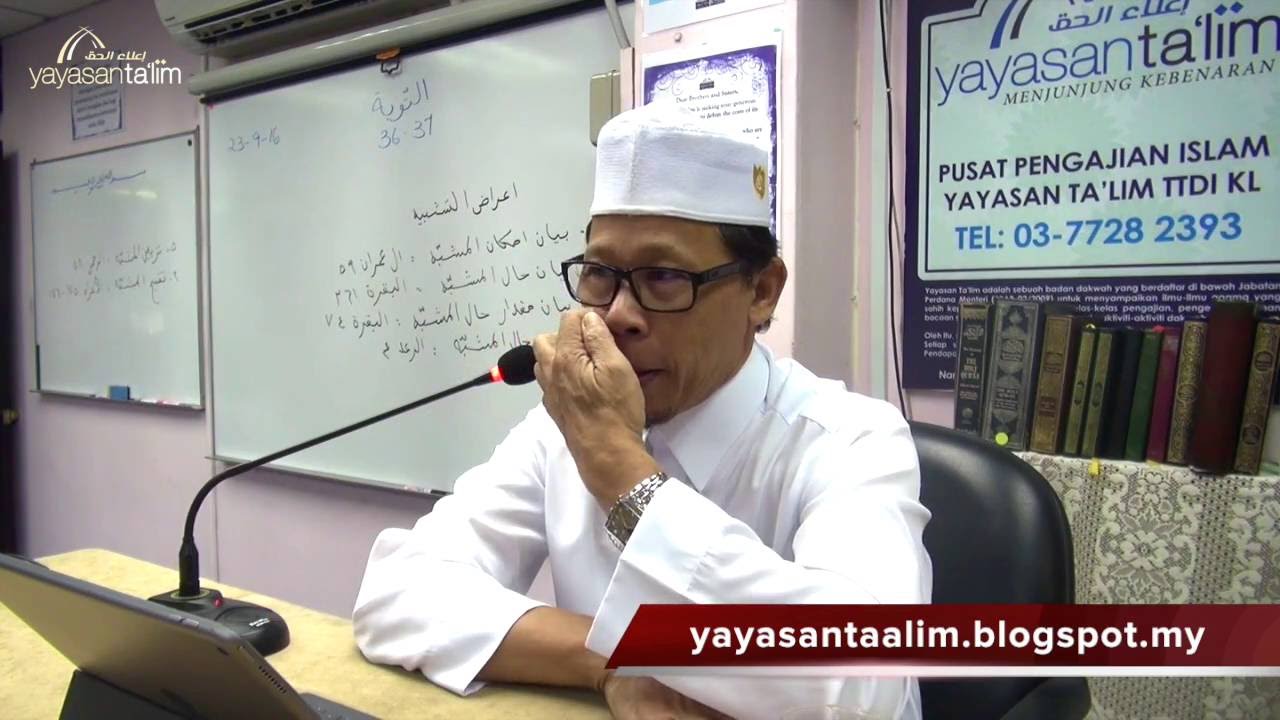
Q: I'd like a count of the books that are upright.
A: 11